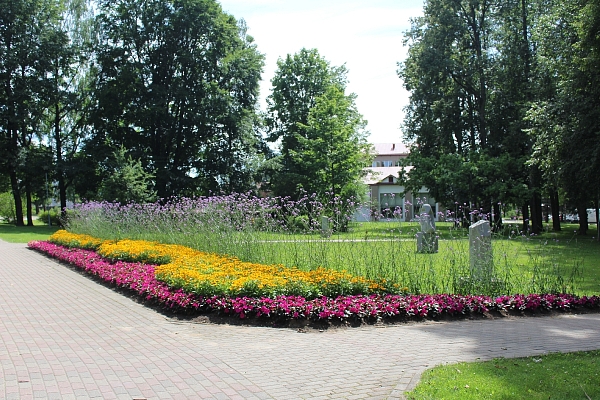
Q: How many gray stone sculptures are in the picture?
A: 3